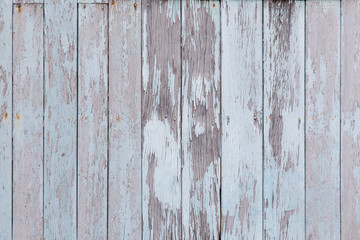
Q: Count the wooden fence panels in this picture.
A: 11